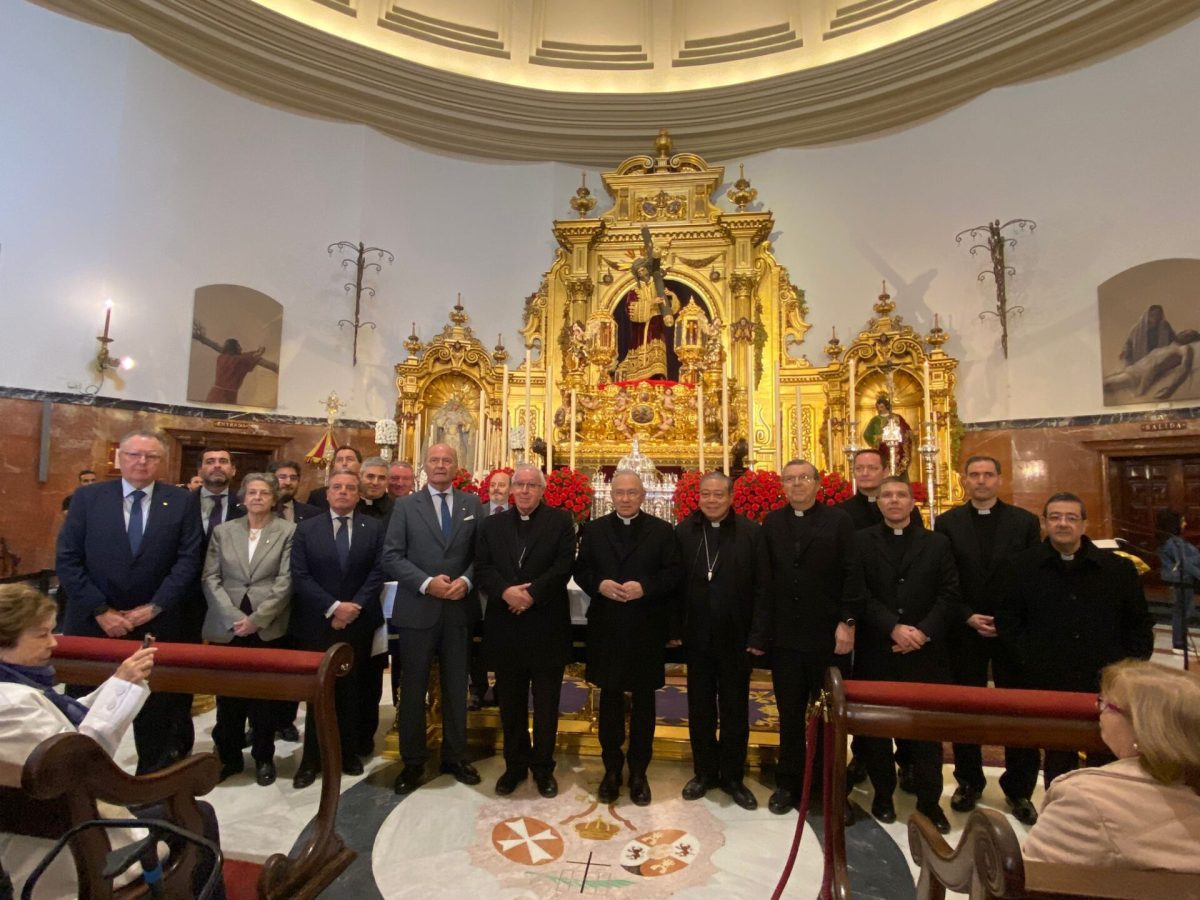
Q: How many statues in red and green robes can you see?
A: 1